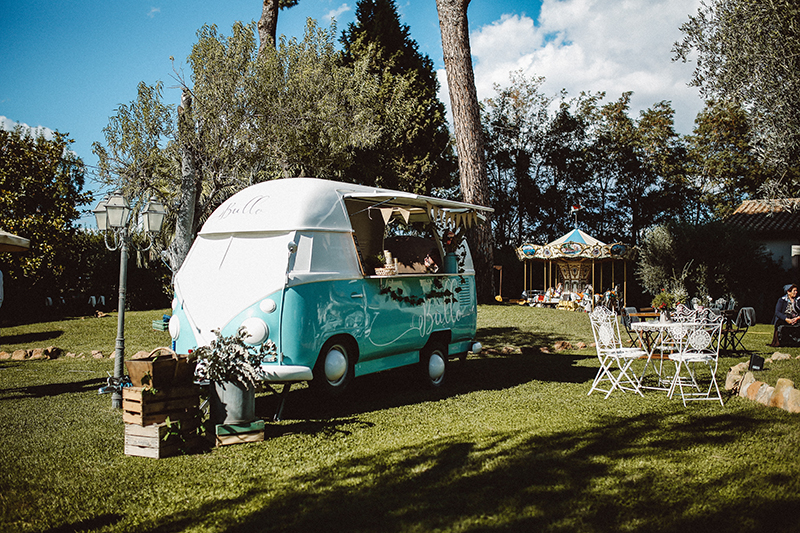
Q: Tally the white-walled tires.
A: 2